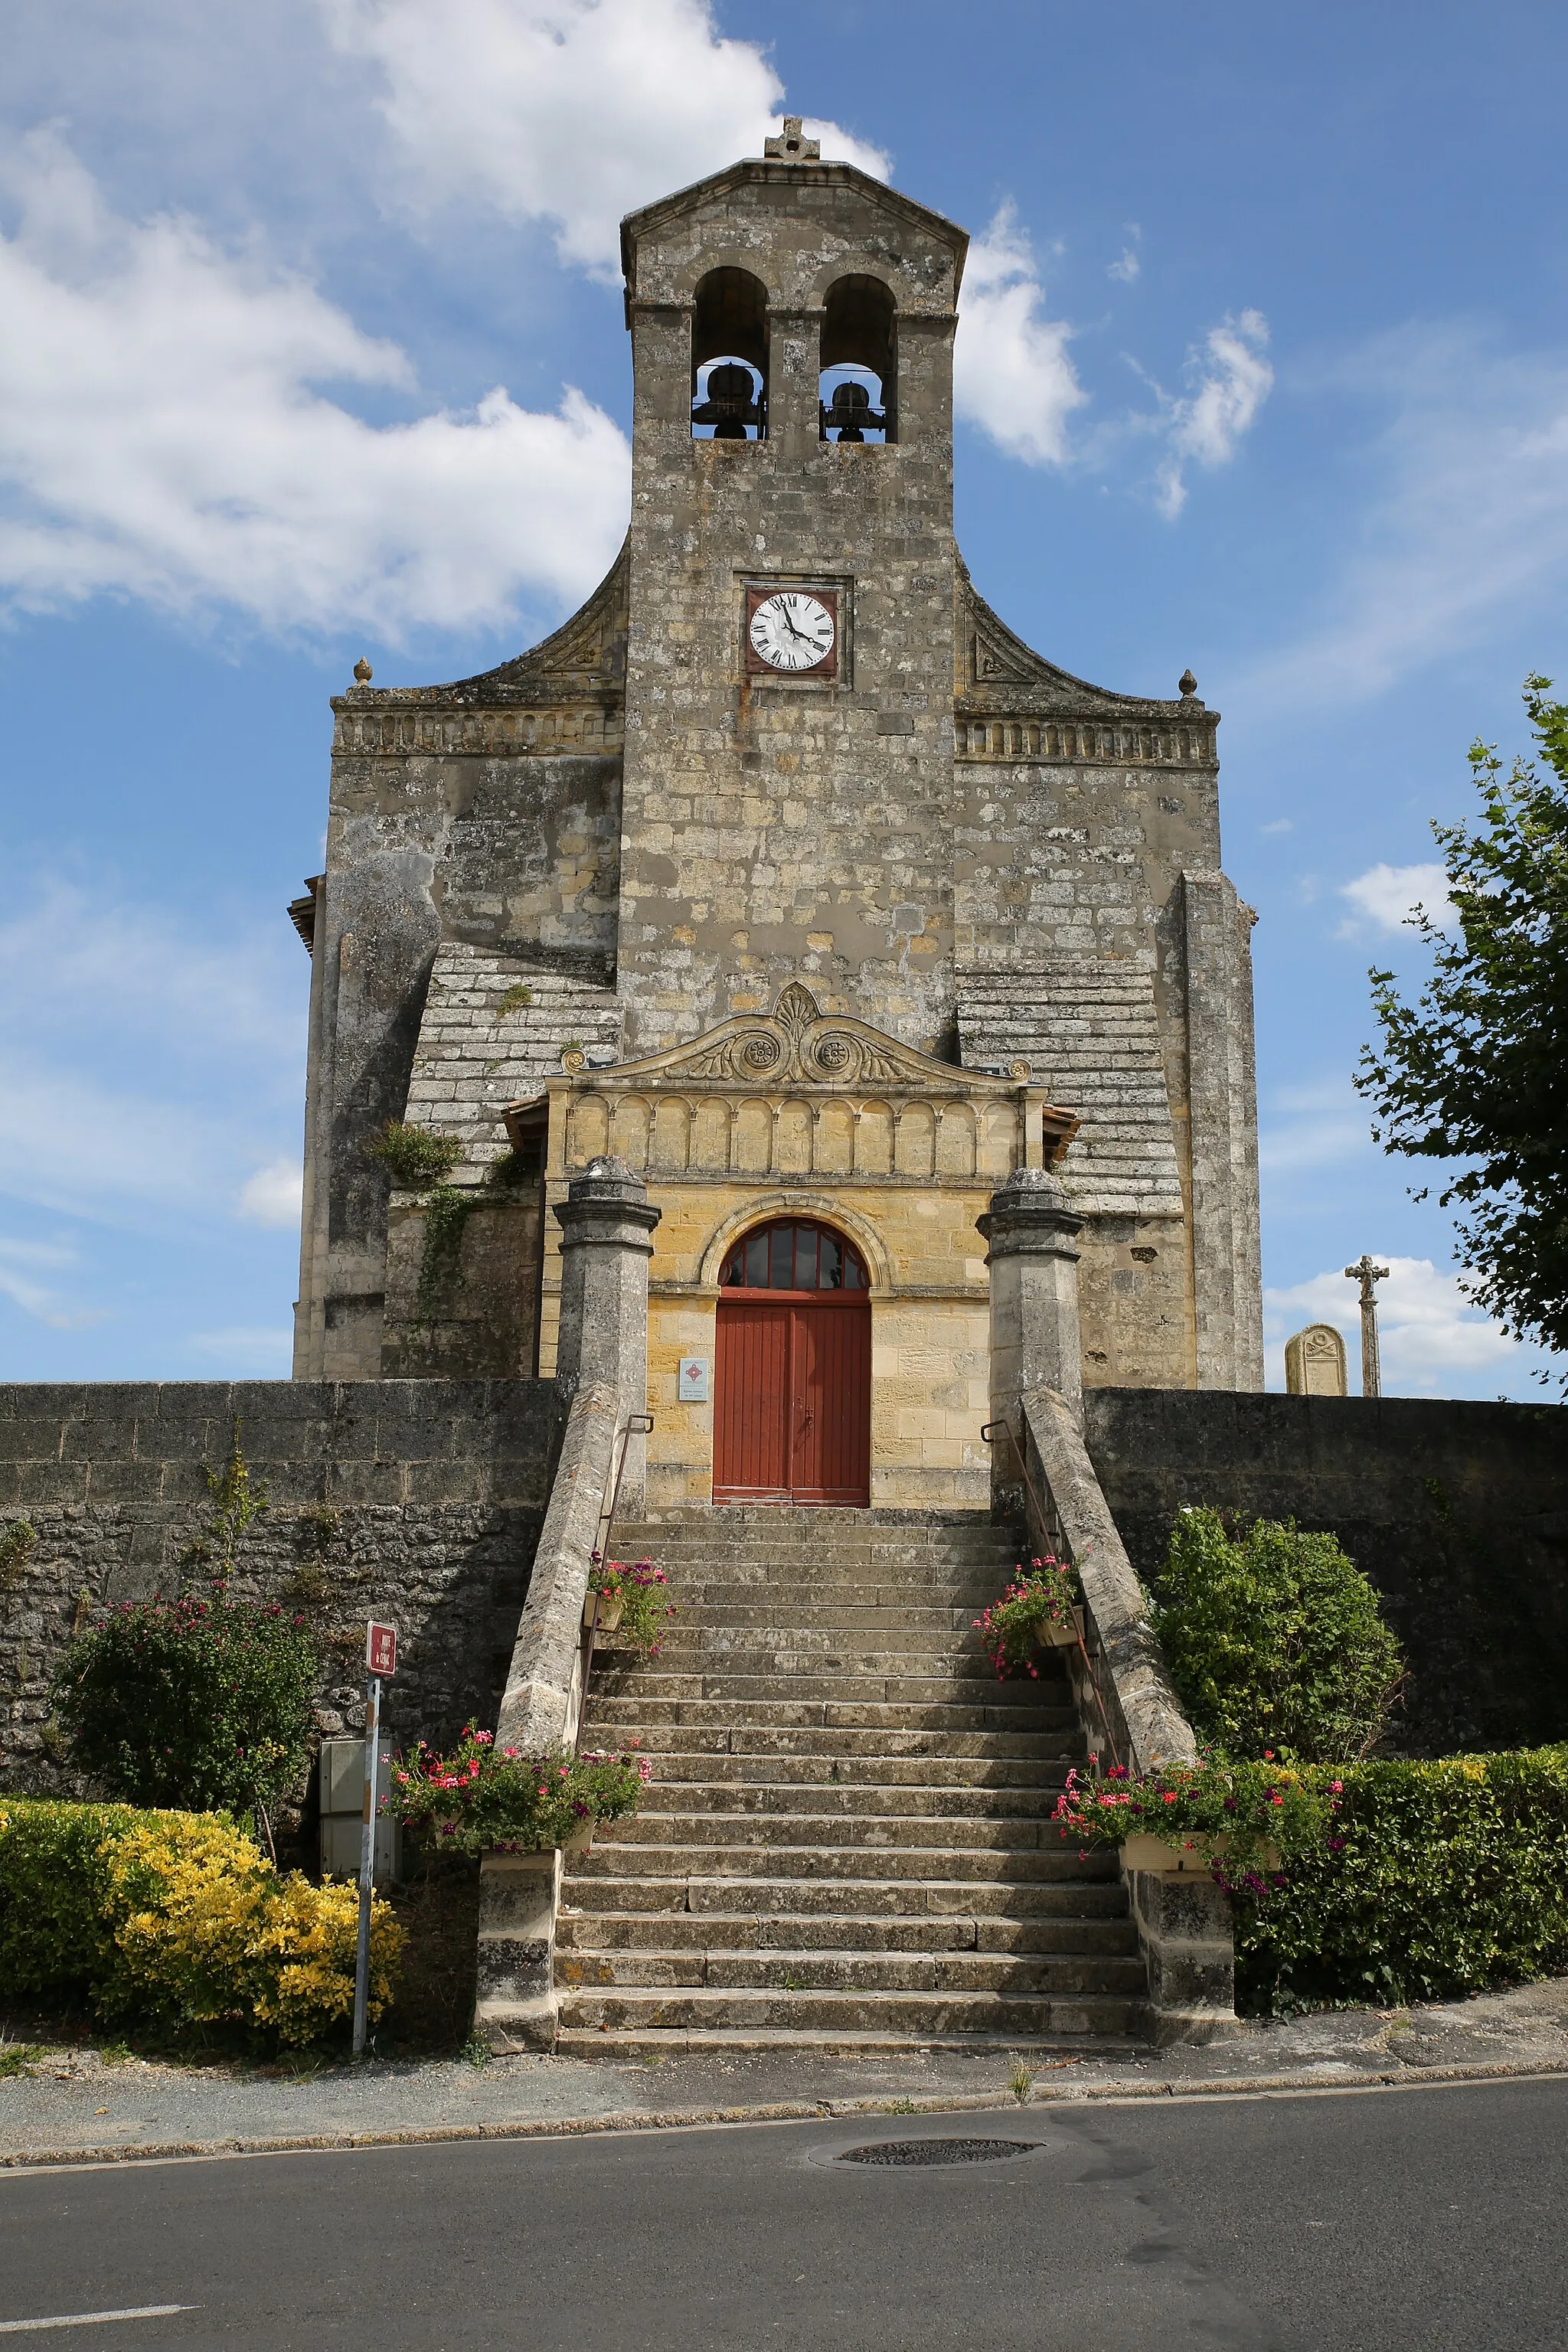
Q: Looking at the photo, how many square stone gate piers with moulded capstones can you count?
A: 2